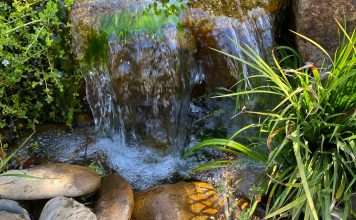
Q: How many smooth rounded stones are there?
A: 5